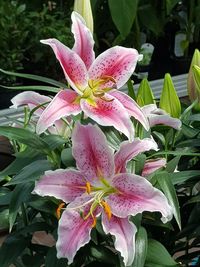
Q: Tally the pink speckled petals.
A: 12